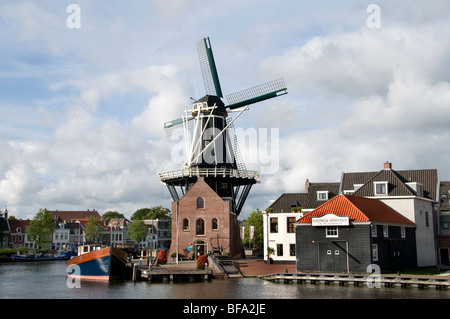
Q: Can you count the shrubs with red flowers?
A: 2